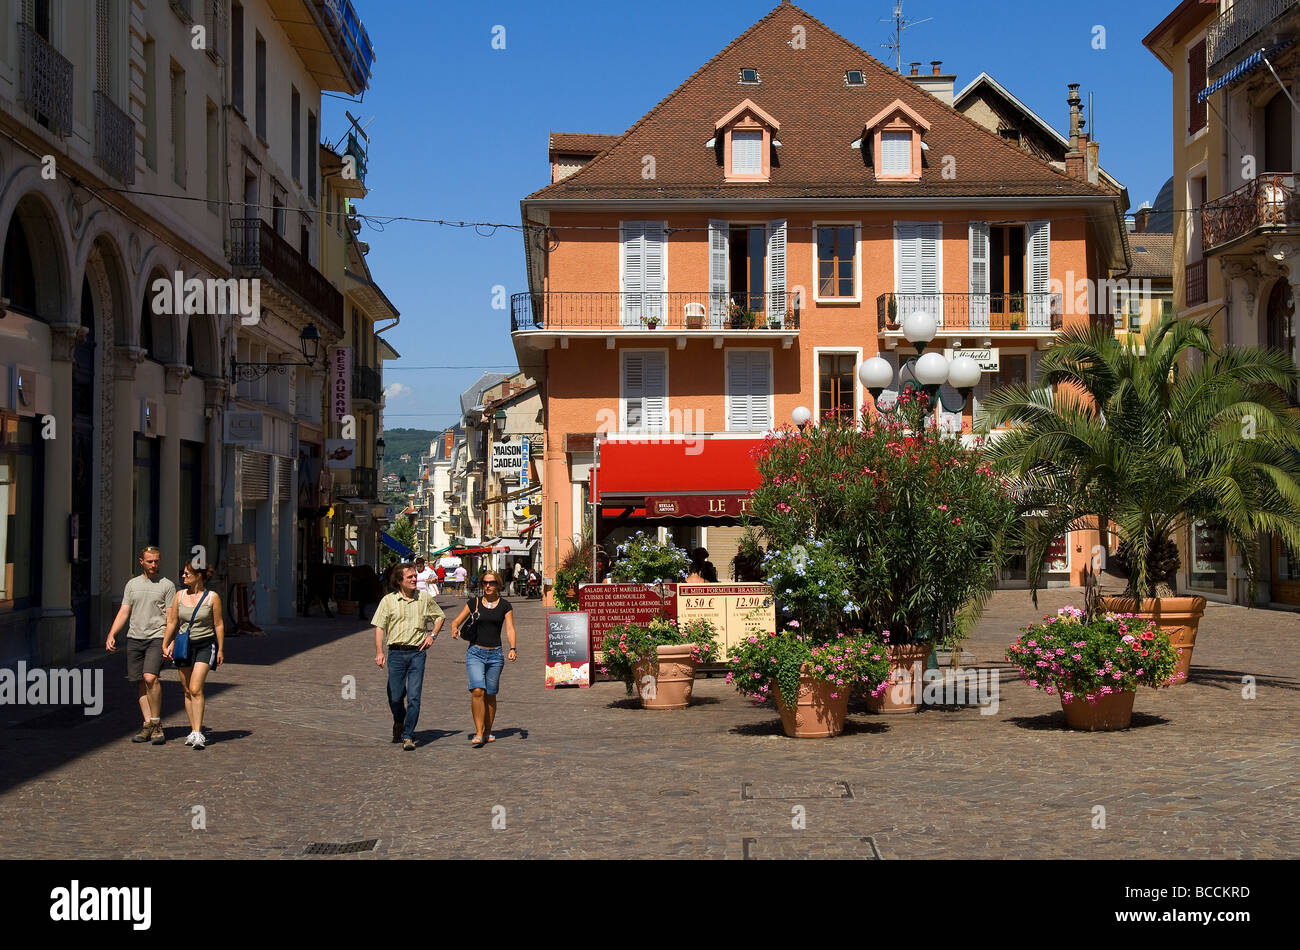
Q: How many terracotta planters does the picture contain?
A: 5